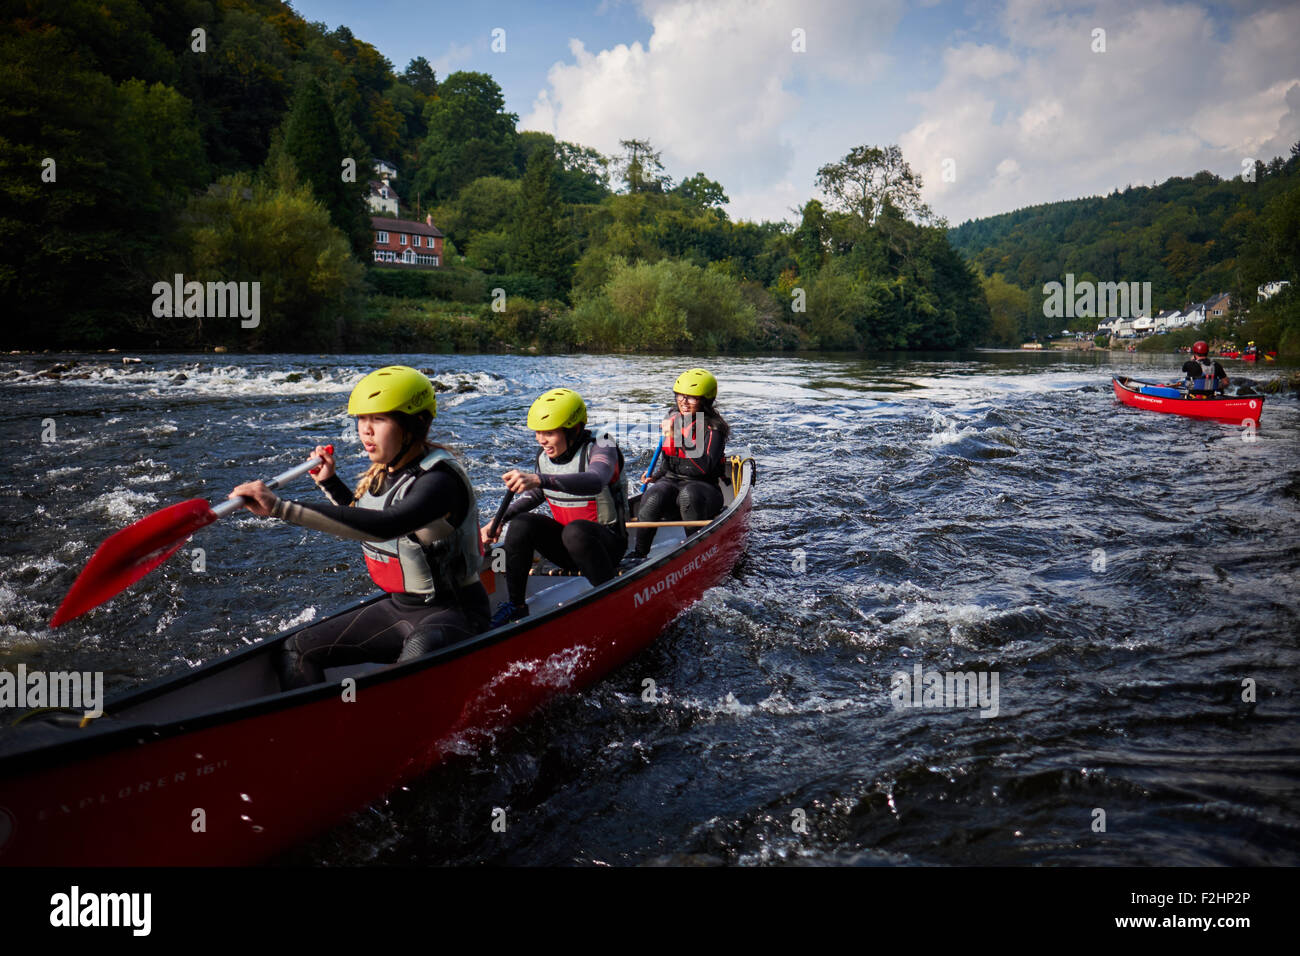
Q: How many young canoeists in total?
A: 3